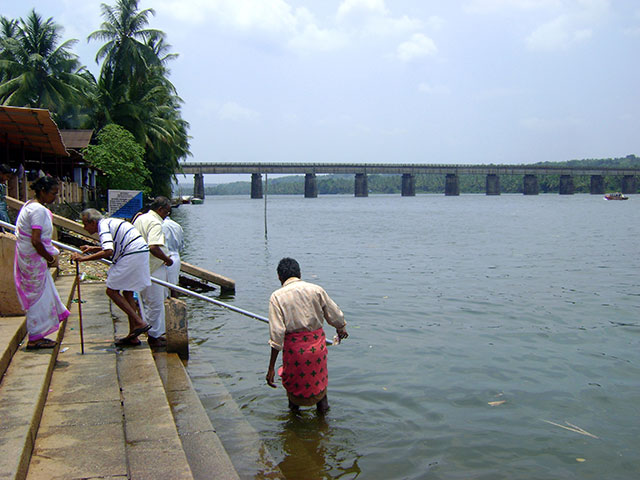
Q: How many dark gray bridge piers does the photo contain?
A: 11